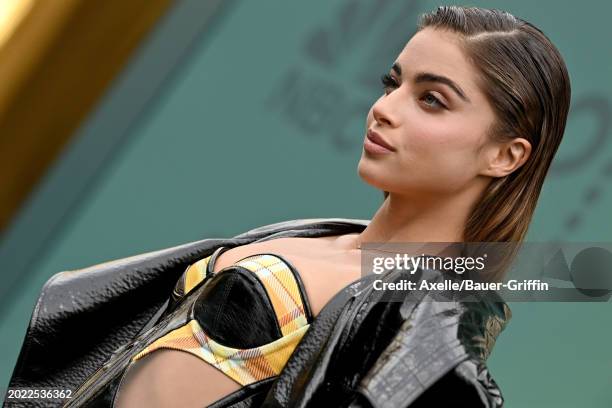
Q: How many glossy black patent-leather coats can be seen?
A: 1